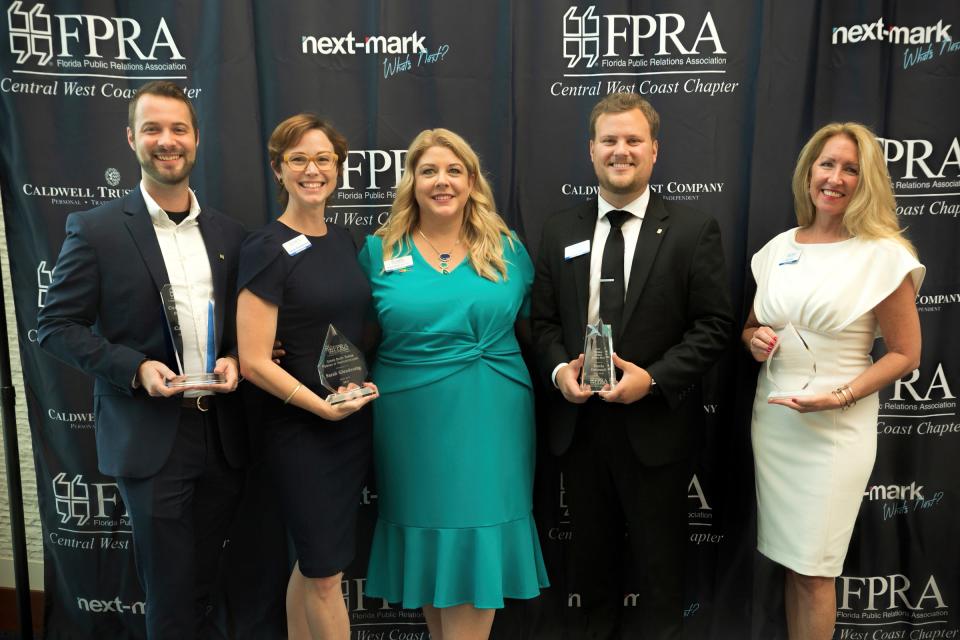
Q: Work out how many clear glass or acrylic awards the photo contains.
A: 4